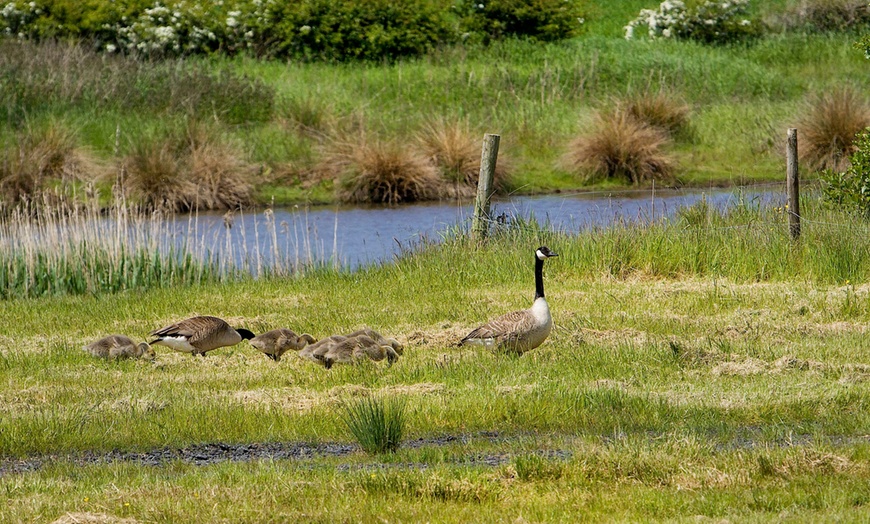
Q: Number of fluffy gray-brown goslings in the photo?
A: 5